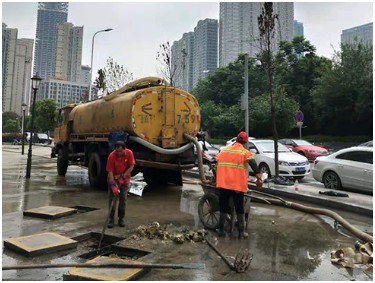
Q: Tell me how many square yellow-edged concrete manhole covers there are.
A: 3